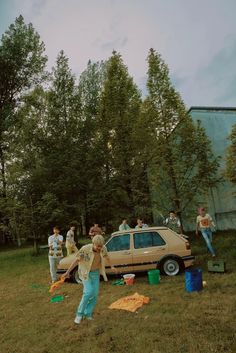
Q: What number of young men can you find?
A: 8